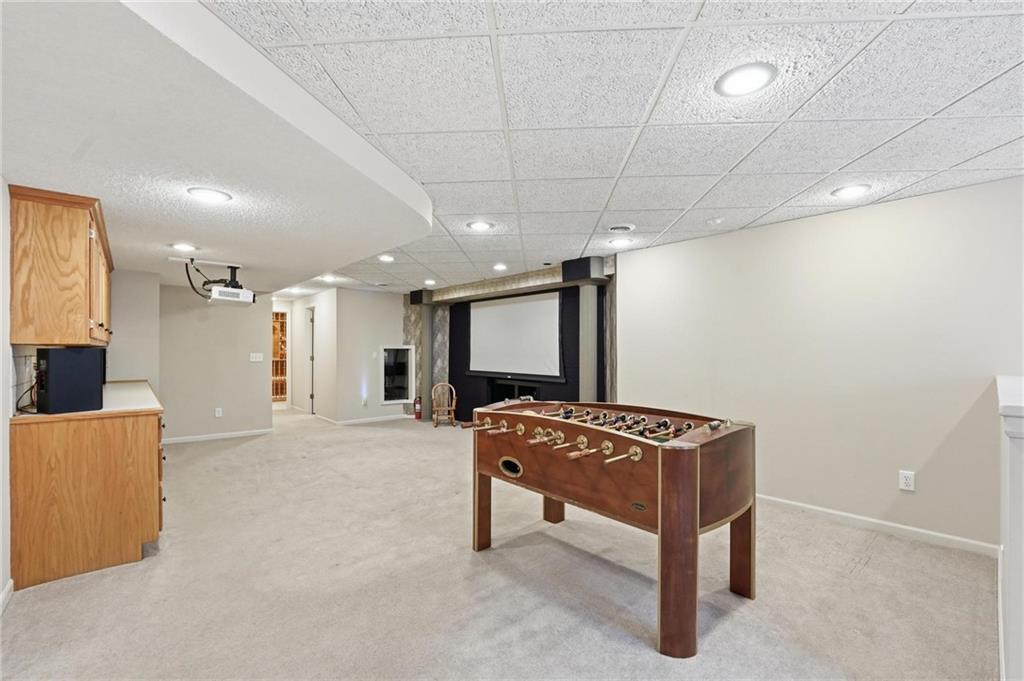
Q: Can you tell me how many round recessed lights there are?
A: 11